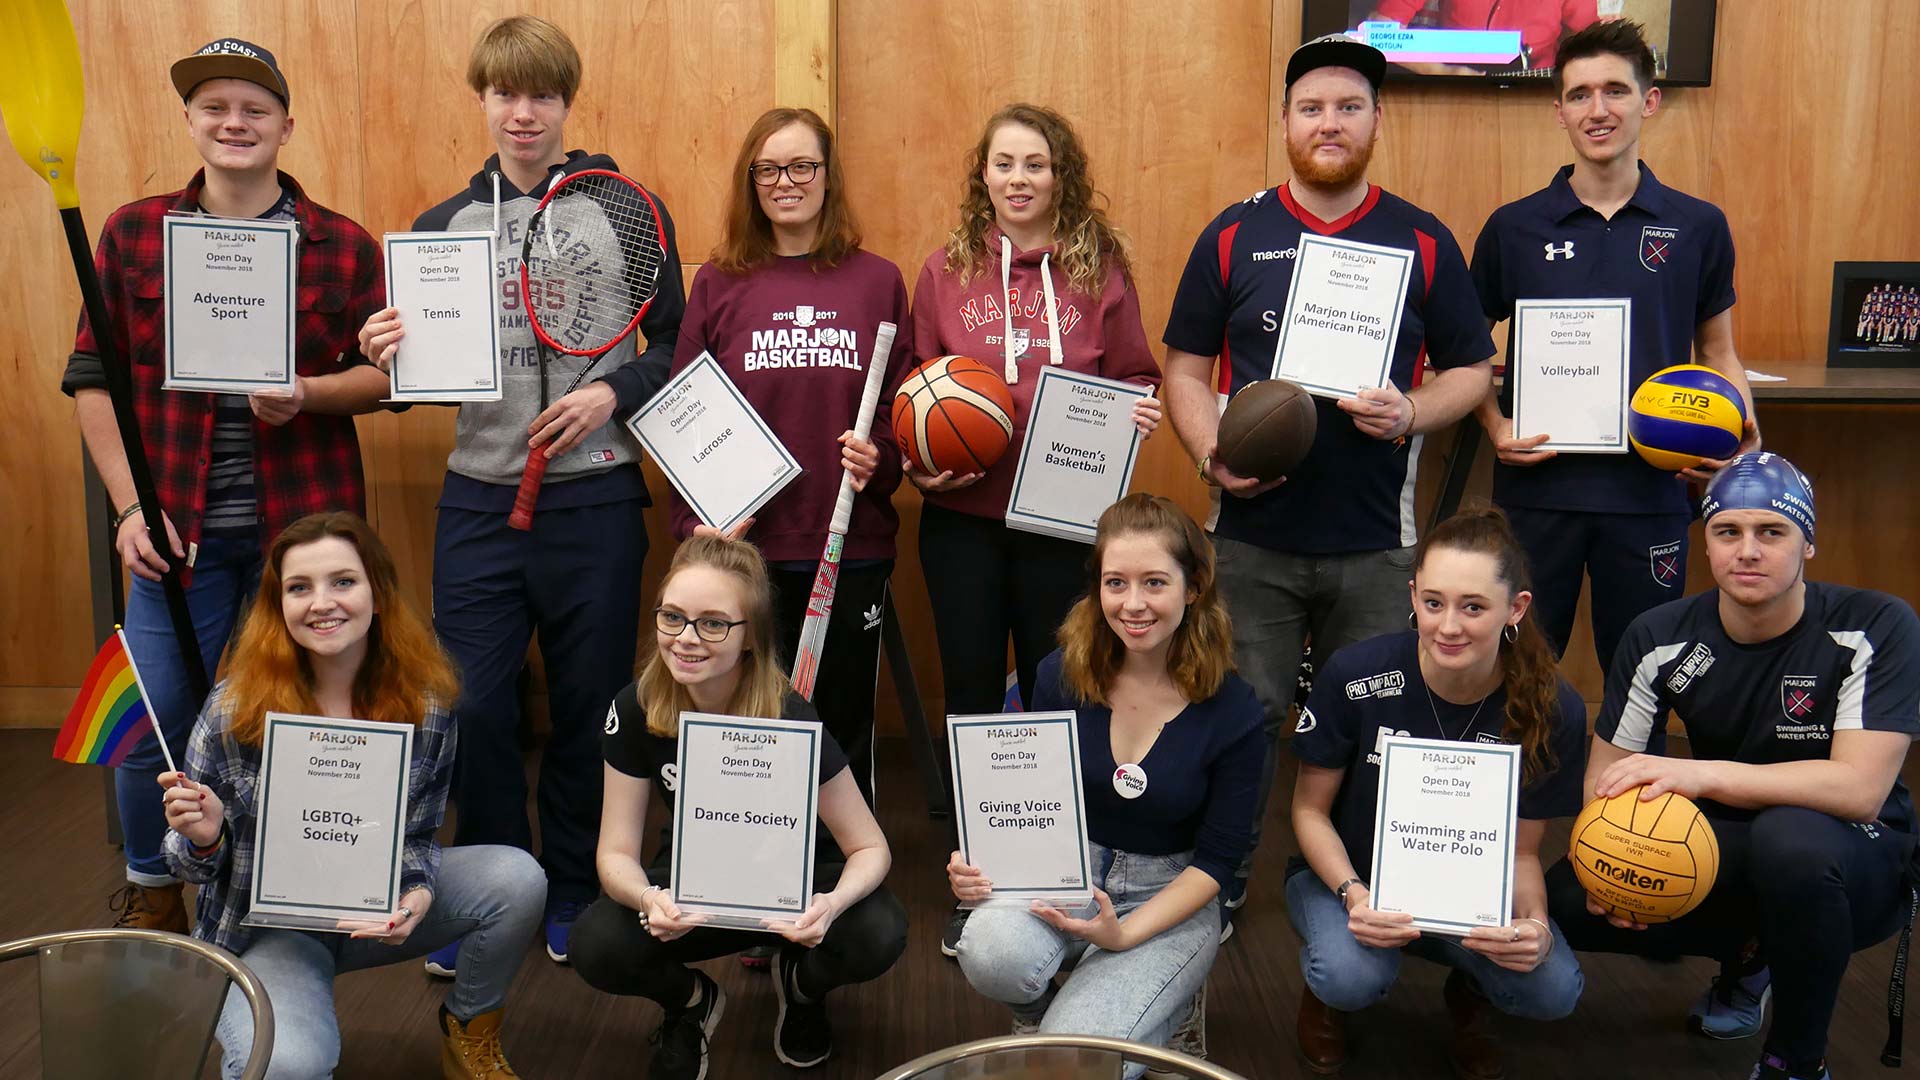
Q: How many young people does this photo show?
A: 11